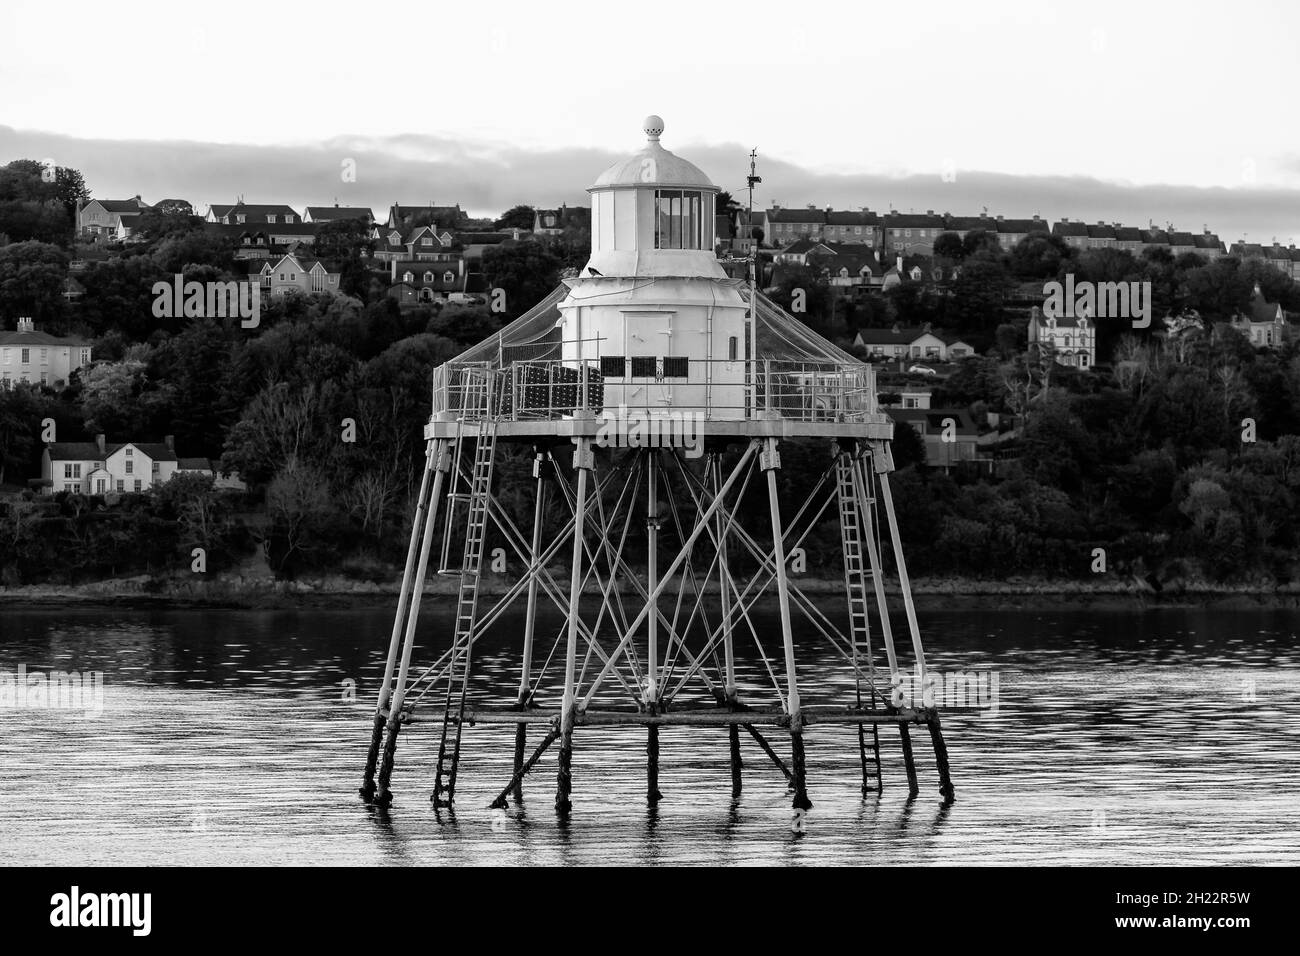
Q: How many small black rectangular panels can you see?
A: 3